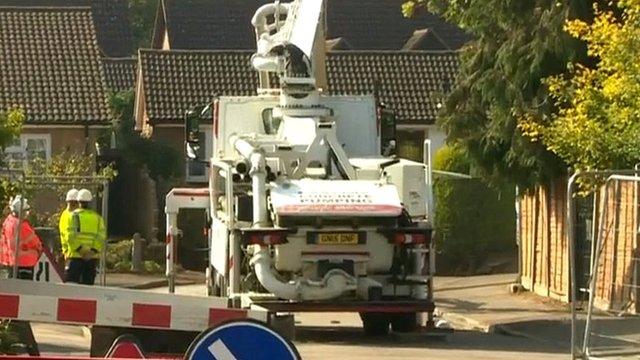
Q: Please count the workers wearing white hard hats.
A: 3